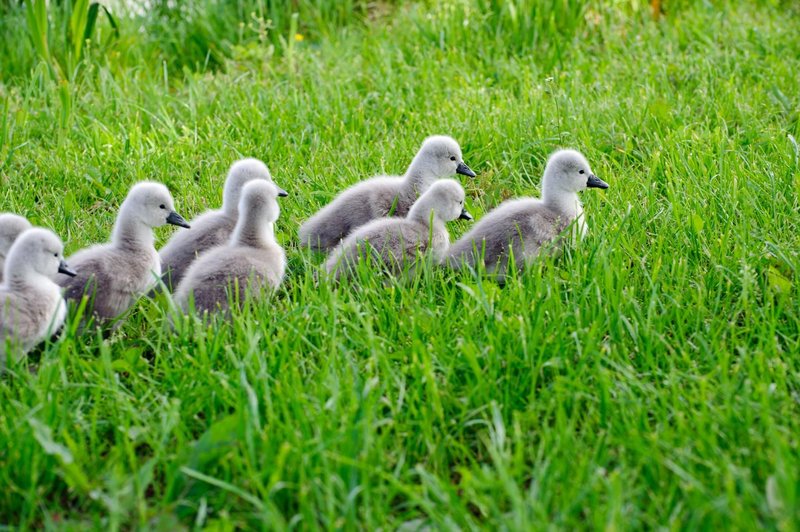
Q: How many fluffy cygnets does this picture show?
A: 8